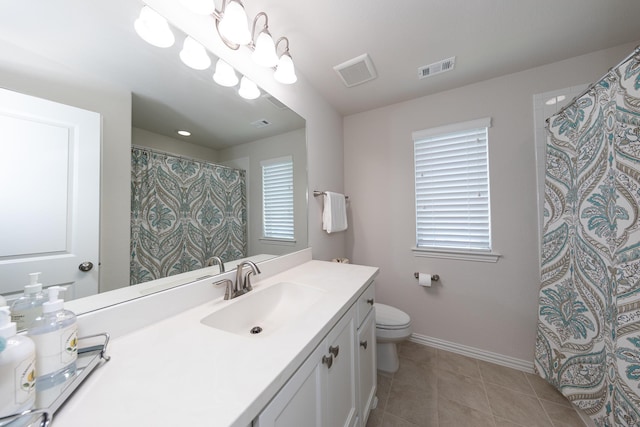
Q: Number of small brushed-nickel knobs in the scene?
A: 4